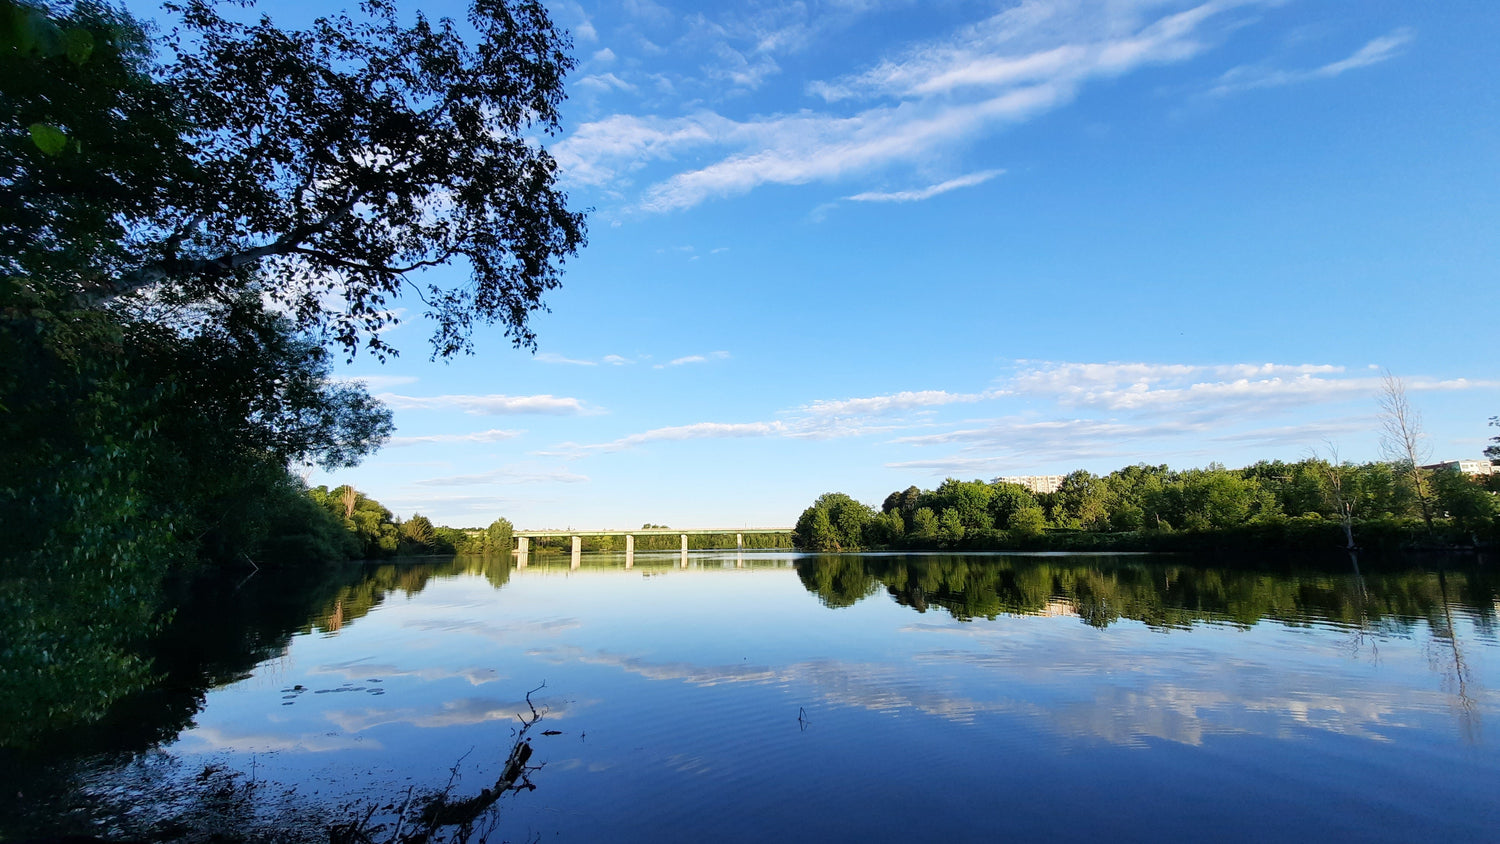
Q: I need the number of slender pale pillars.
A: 5